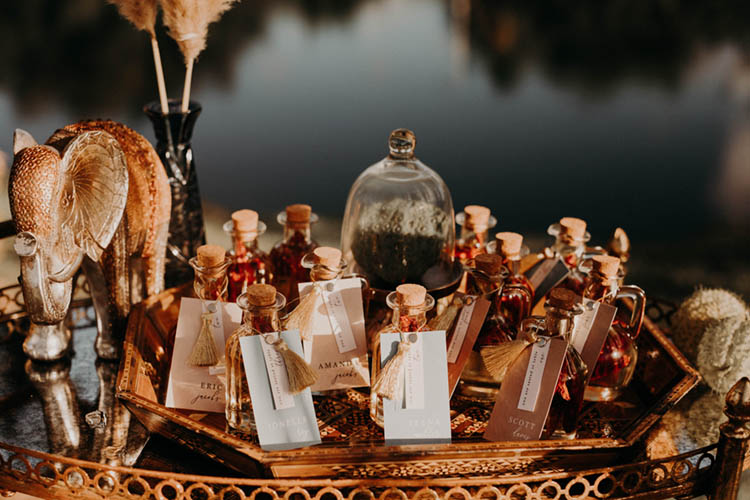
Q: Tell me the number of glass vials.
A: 12